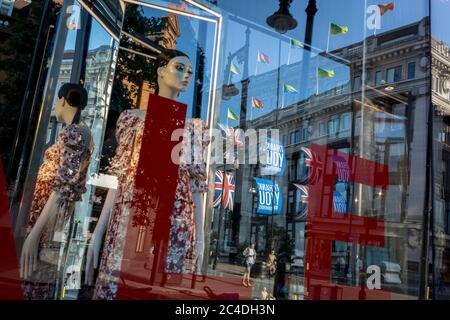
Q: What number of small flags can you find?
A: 9